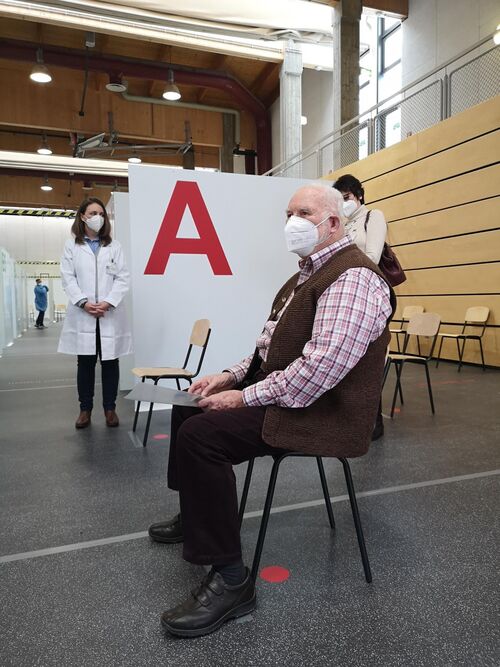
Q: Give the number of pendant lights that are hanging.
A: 5